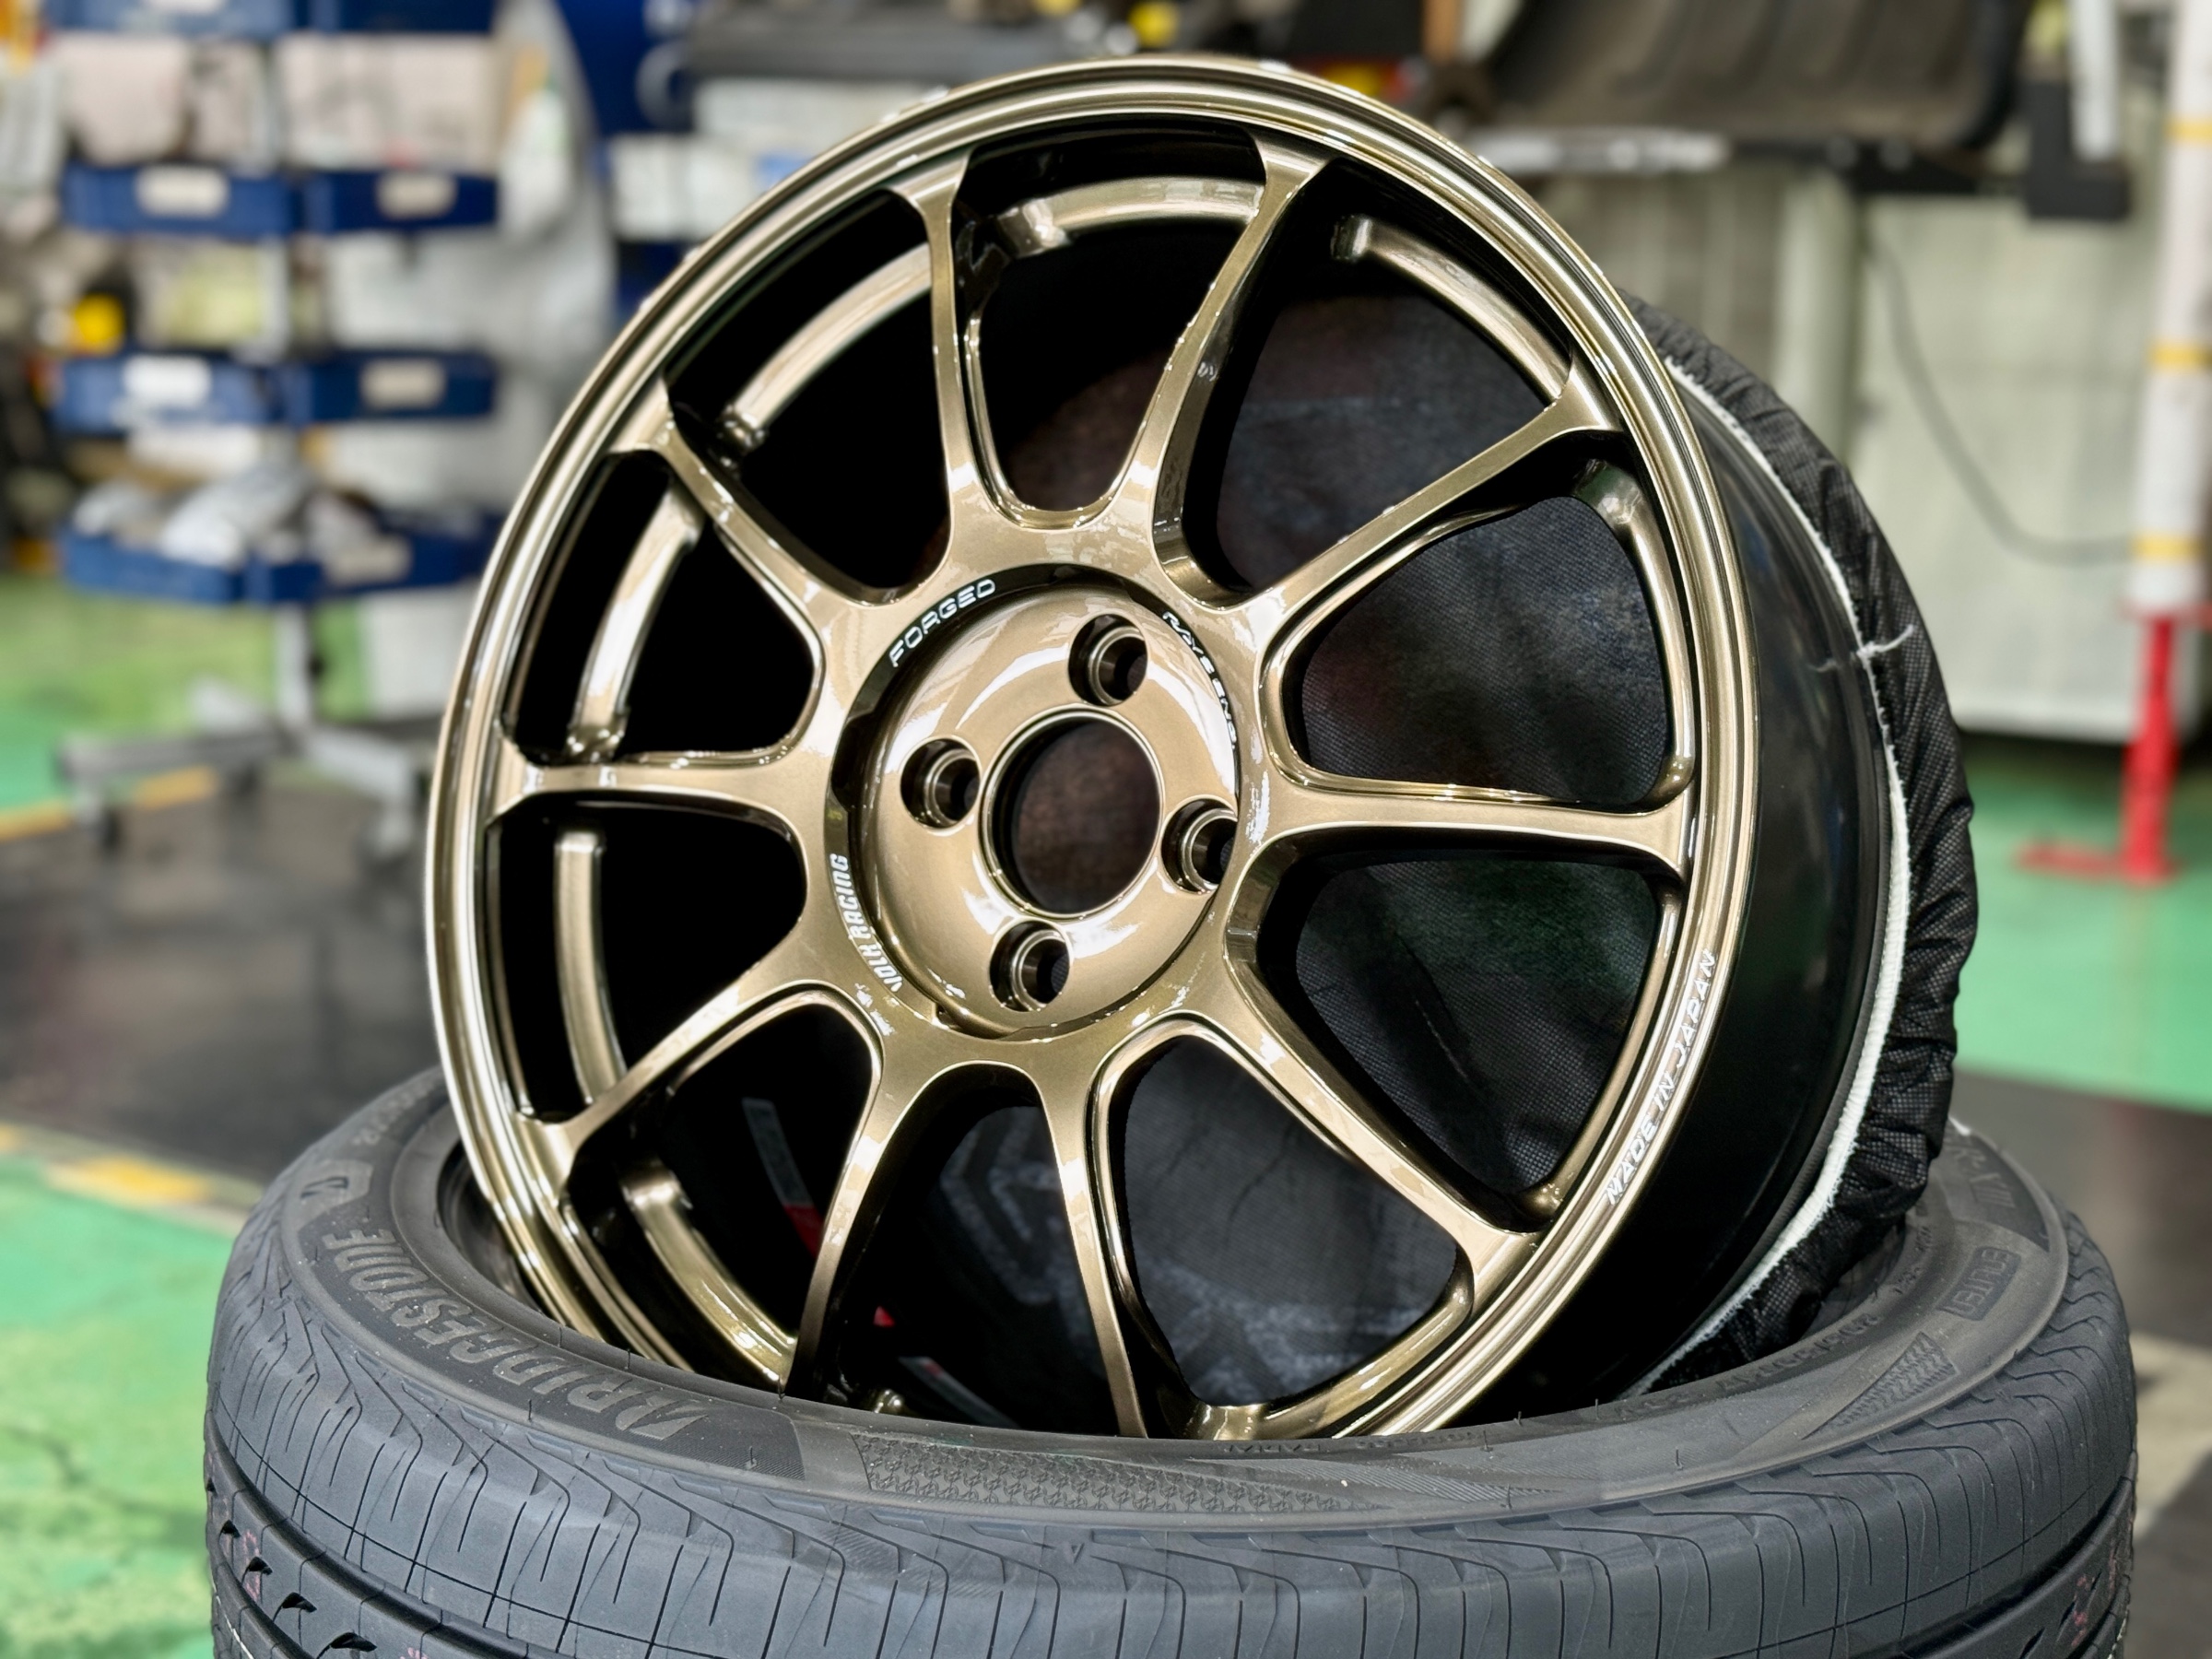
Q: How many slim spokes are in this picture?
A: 10